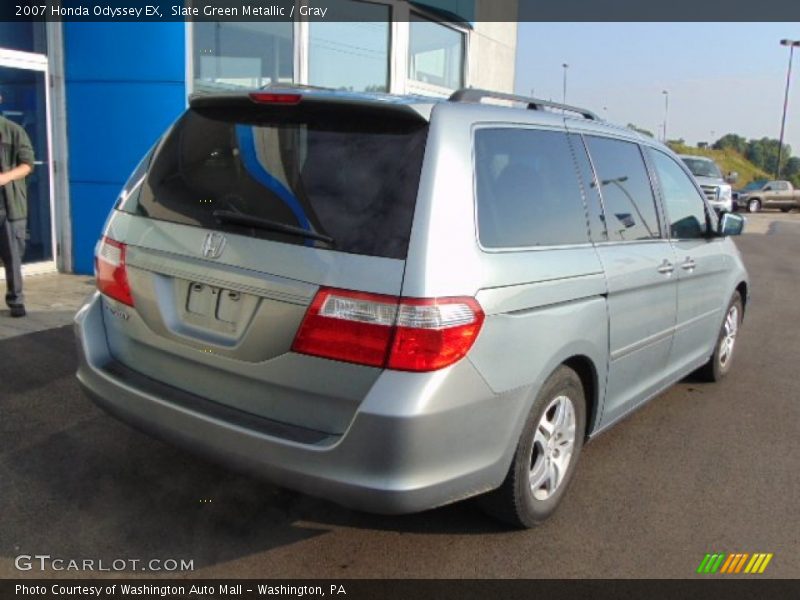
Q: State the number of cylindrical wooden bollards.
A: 0